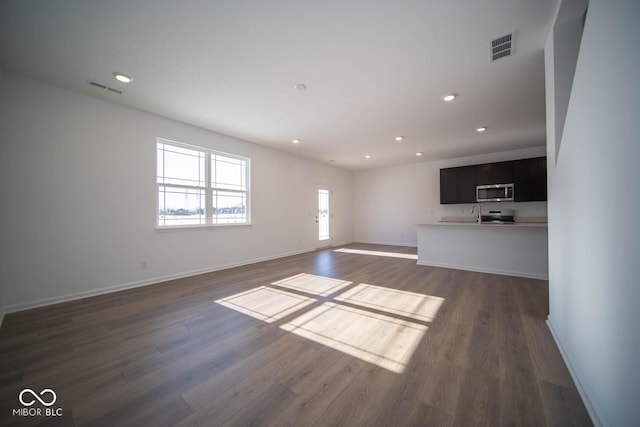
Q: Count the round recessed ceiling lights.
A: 7